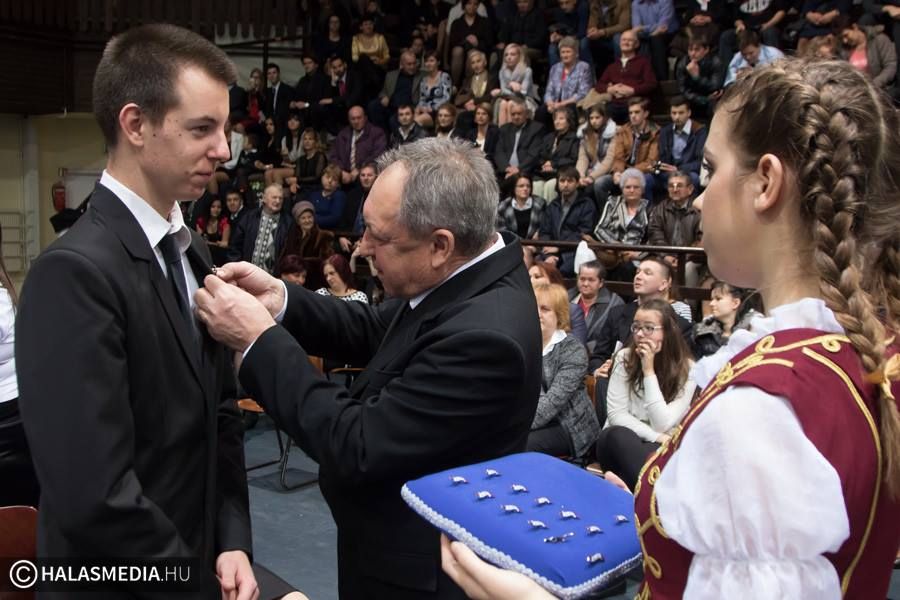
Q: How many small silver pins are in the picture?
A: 12